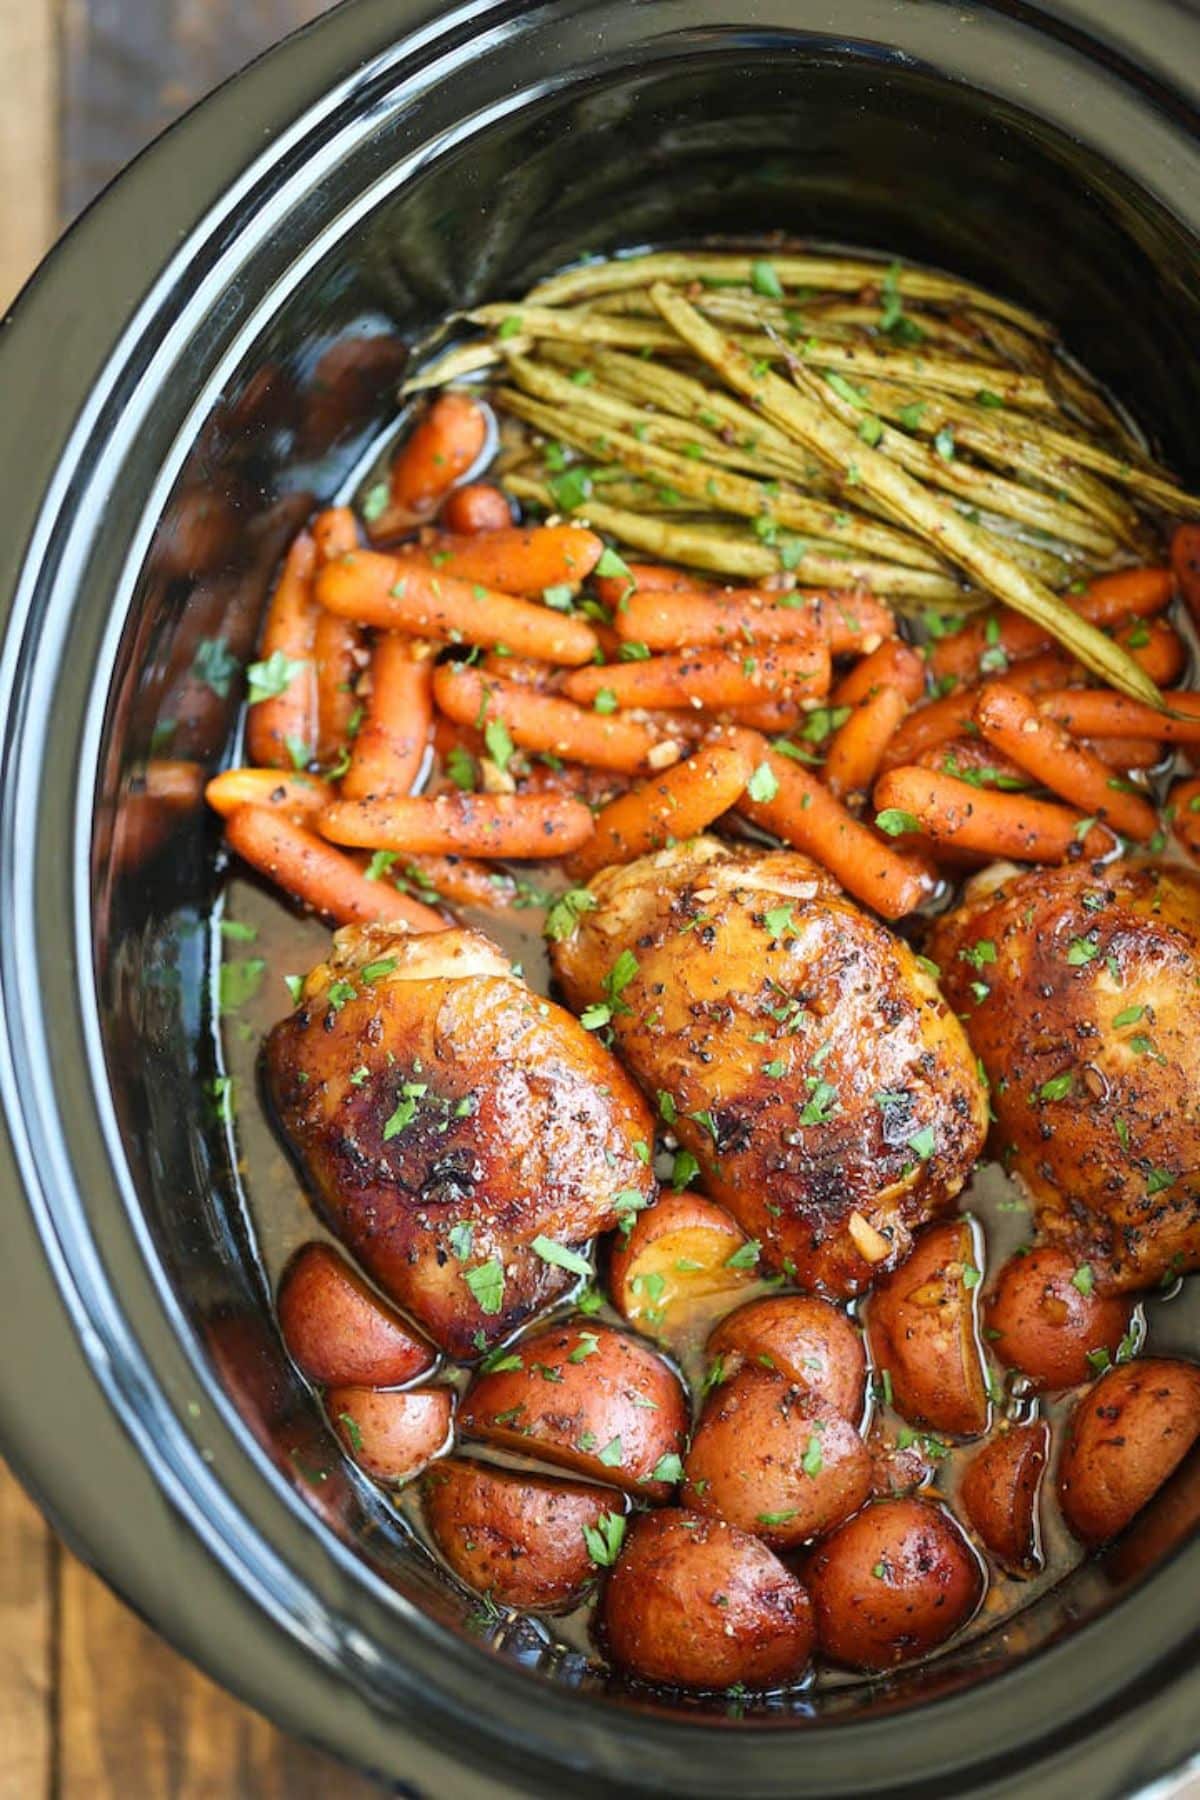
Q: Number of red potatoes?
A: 13